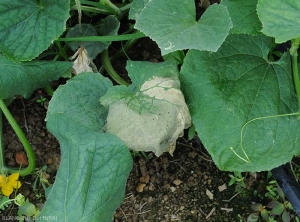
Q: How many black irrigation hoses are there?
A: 1